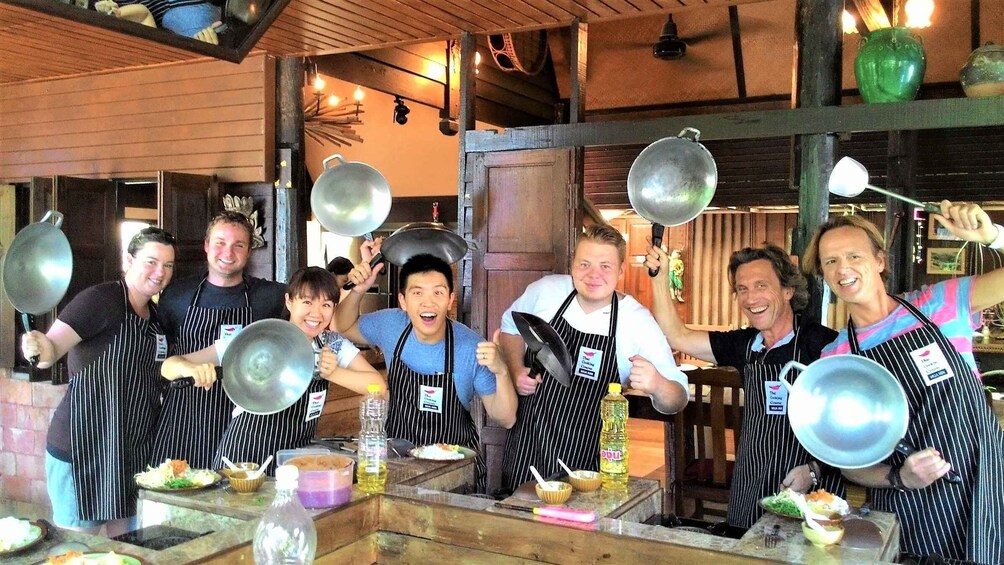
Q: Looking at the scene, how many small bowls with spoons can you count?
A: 6